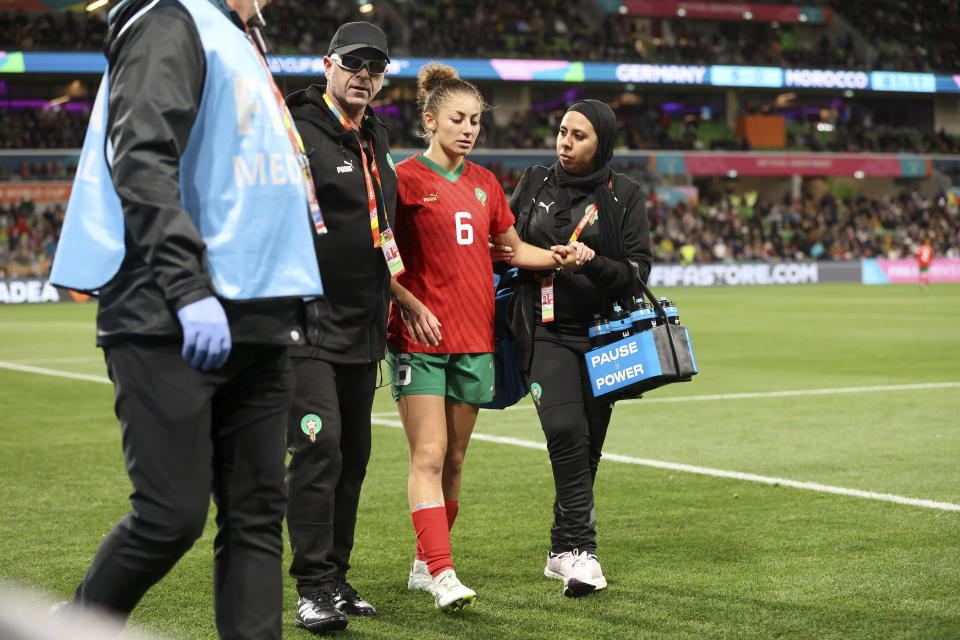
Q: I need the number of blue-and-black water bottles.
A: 4